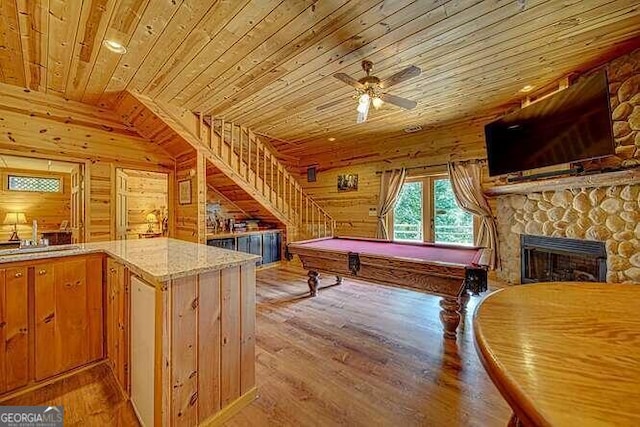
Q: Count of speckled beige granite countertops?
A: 1